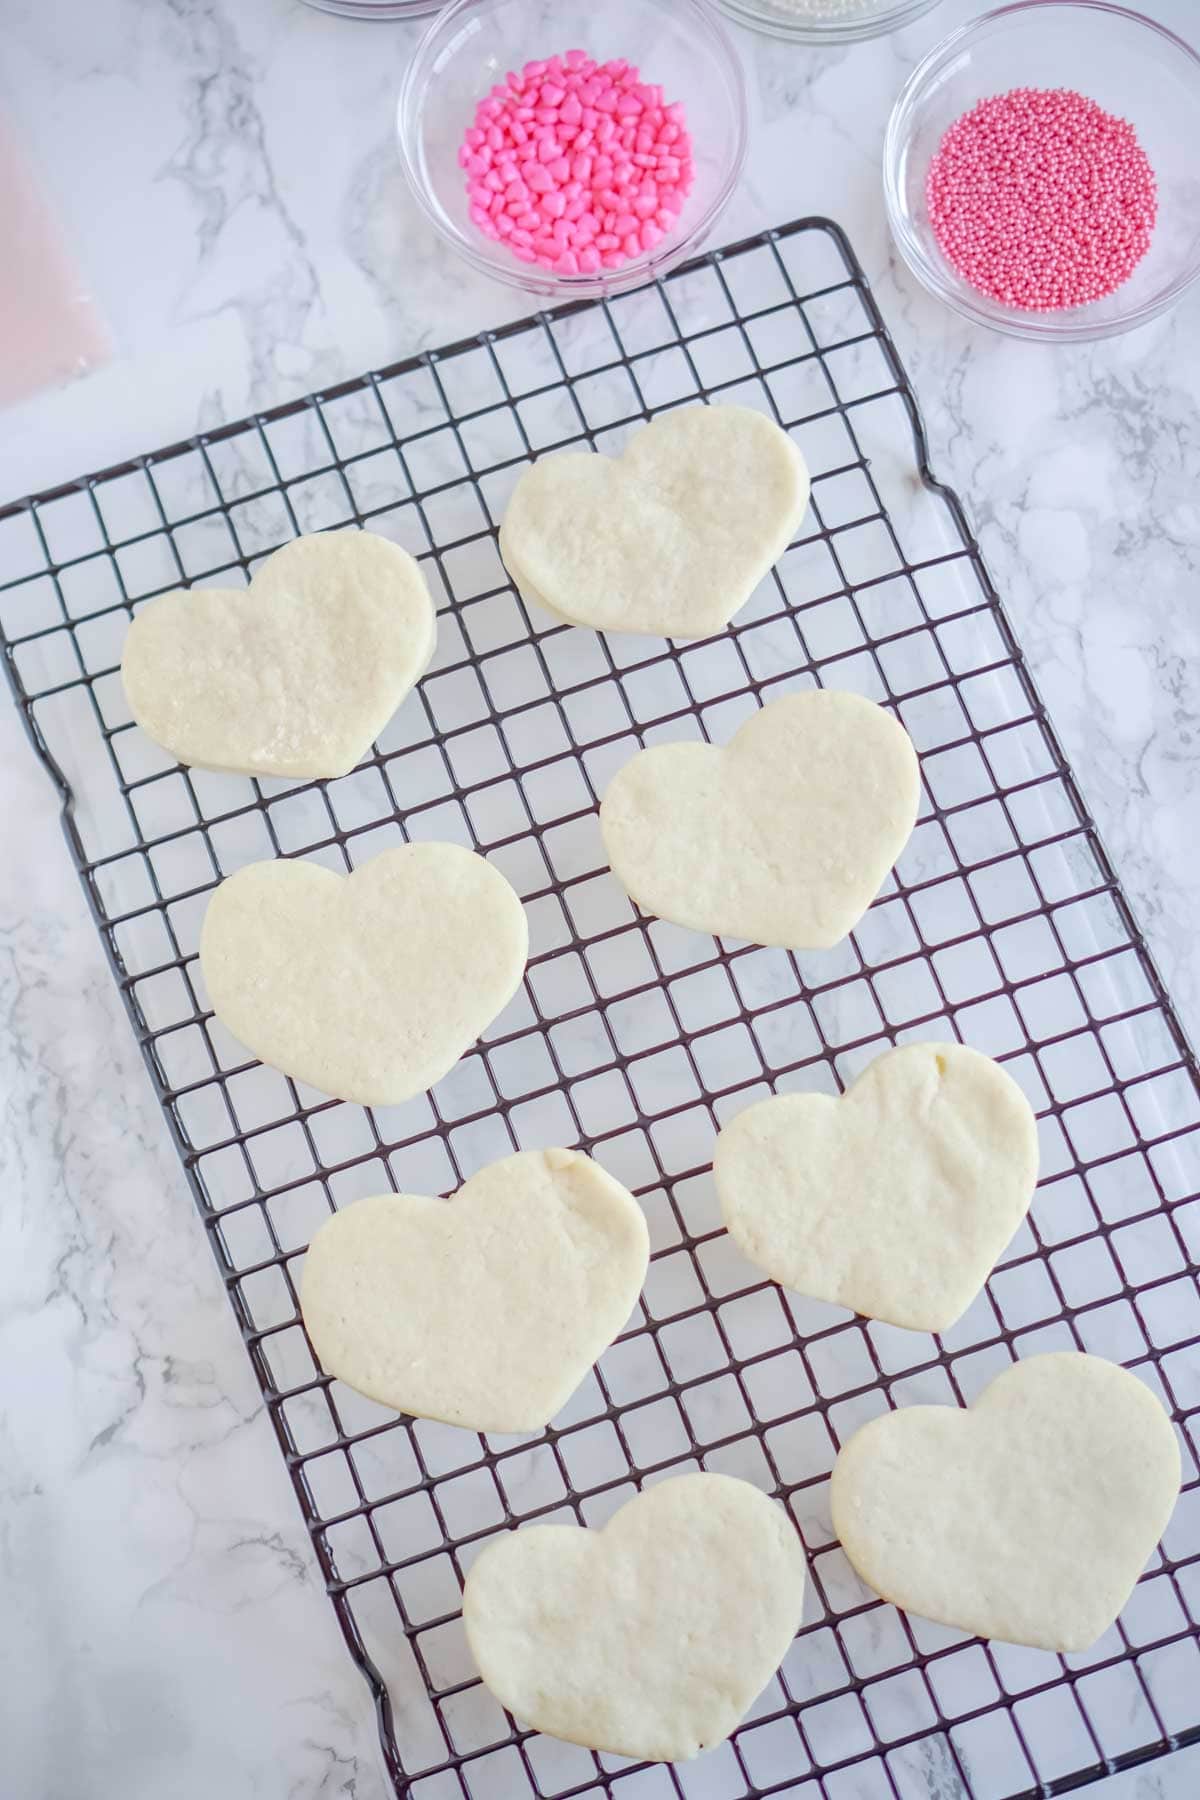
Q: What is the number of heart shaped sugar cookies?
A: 8